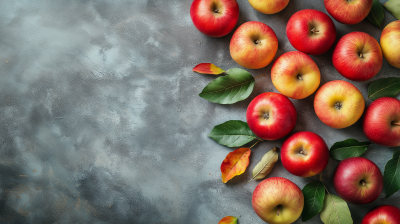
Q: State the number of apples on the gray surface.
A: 15